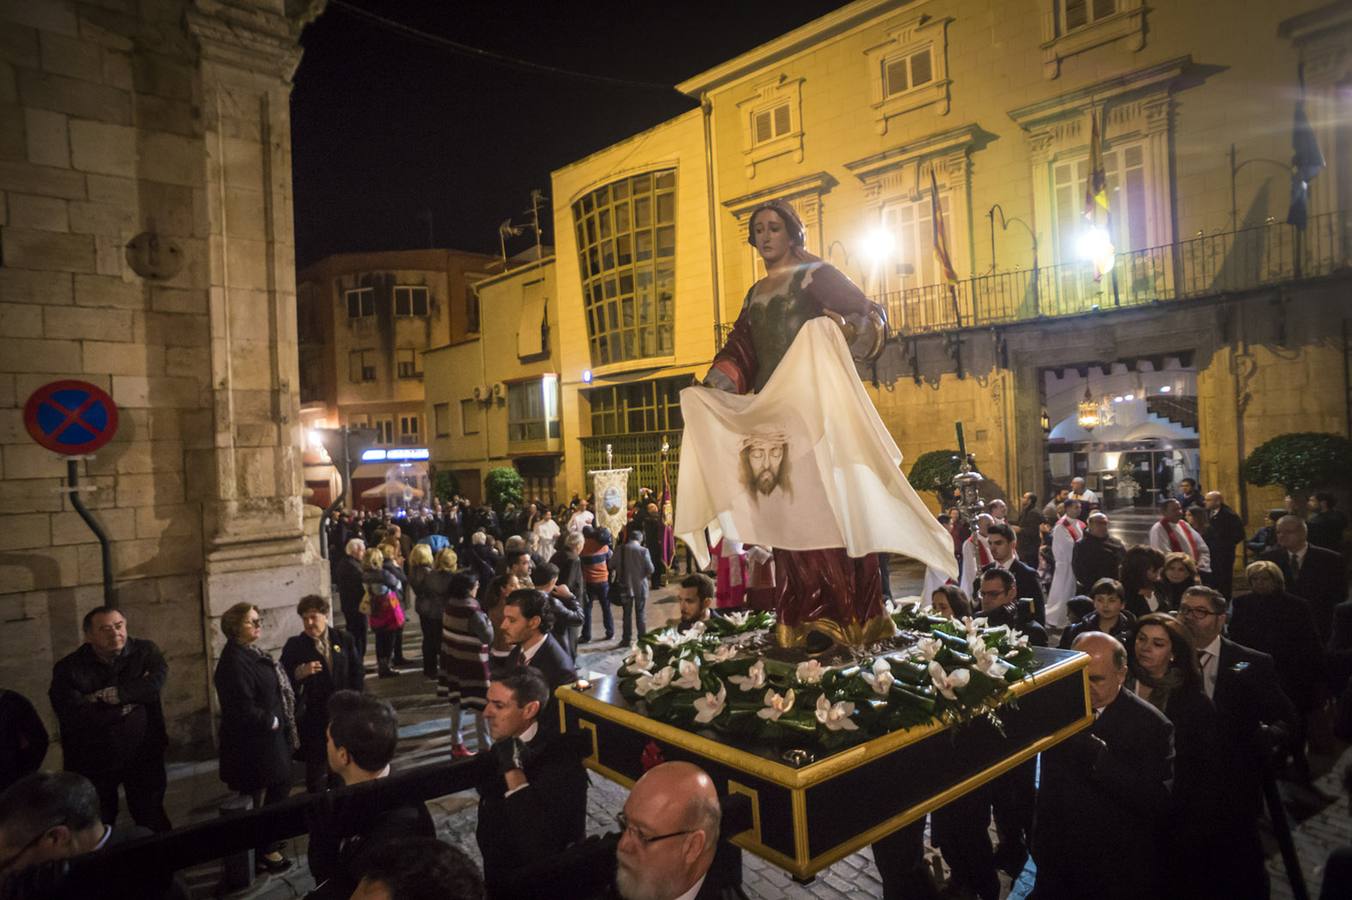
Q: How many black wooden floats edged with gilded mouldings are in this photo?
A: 1